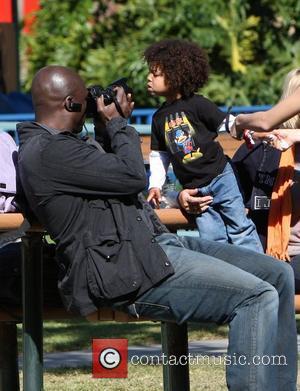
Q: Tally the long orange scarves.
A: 1